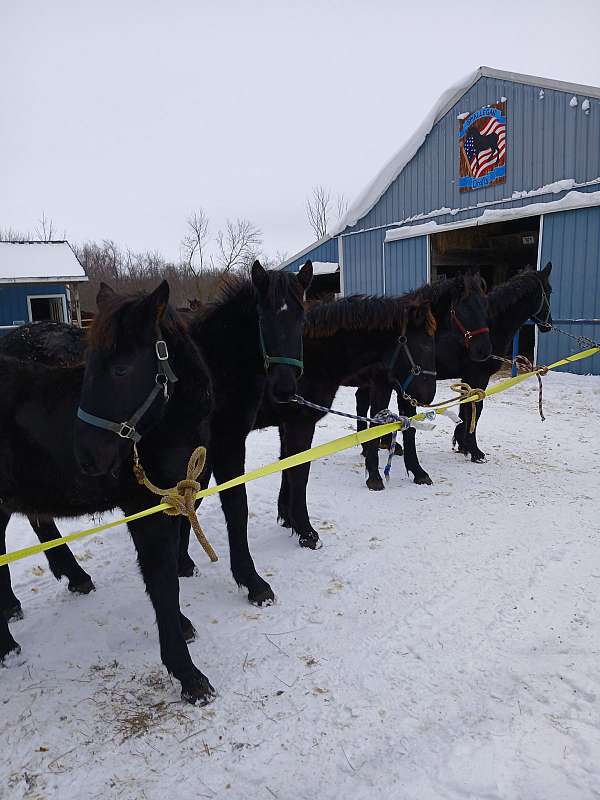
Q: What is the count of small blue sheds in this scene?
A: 1